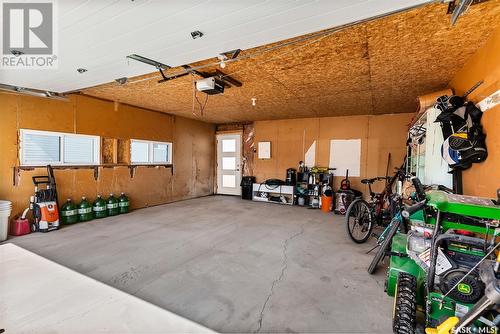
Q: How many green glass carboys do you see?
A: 5